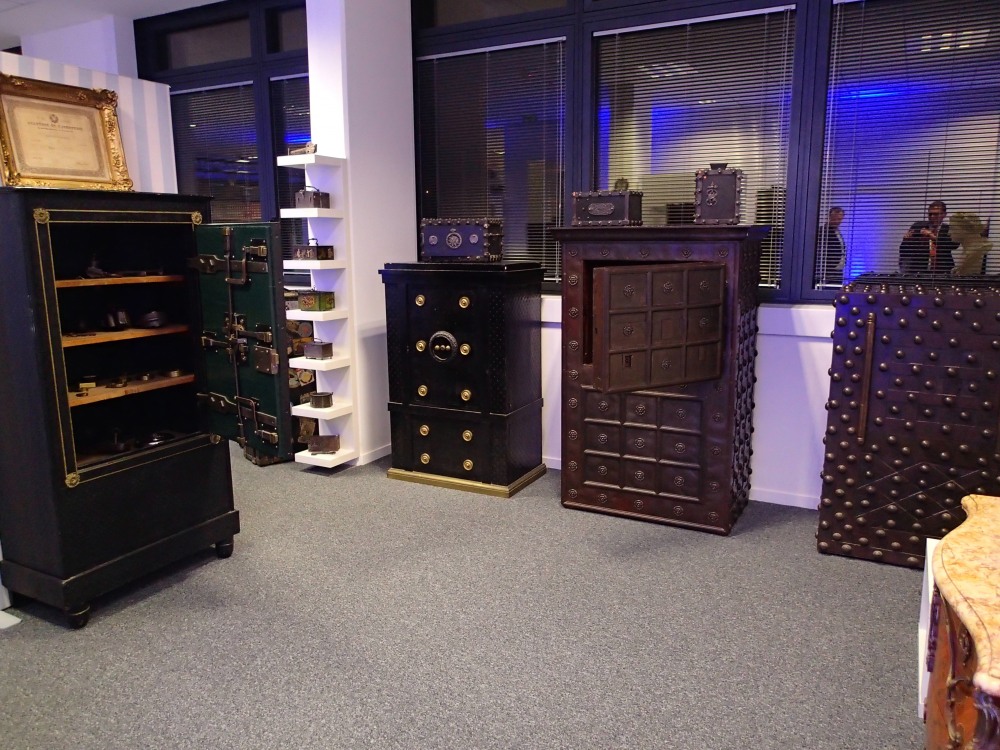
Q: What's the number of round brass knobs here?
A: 10